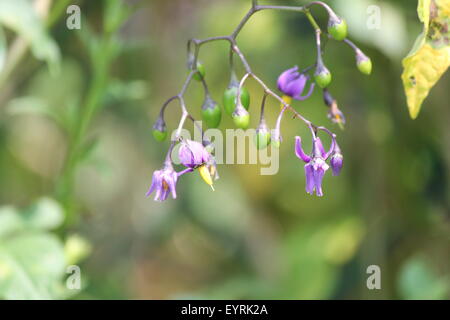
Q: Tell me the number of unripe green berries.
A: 10